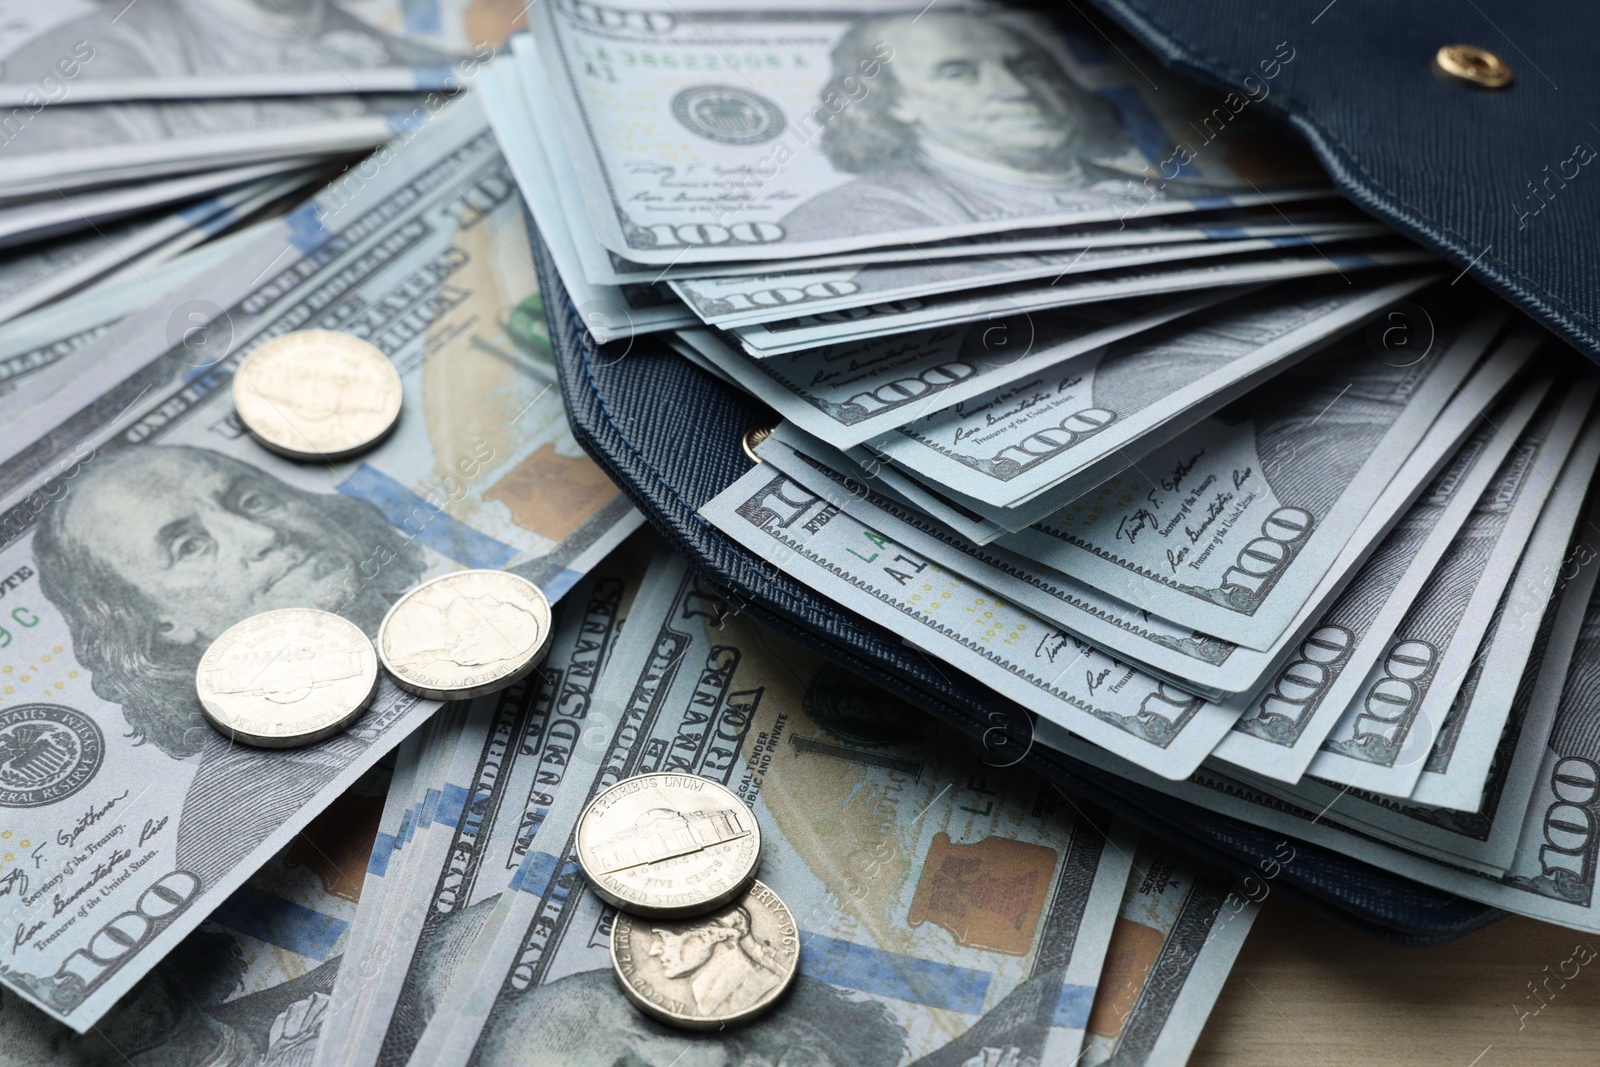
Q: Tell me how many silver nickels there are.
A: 5